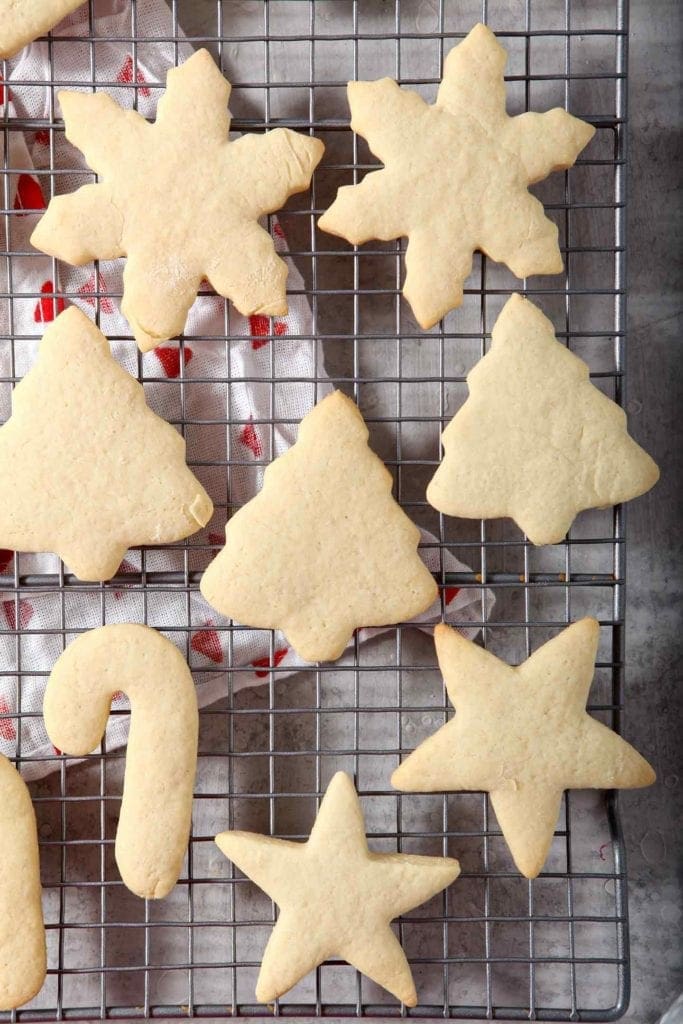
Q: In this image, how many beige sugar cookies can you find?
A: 10